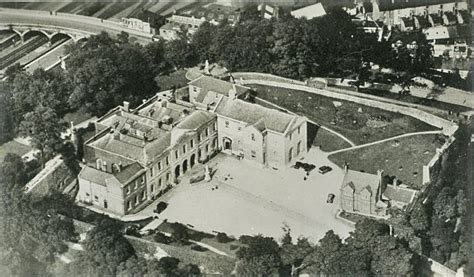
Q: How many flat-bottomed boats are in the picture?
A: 0